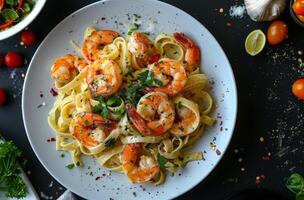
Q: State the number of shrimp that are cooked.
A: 10